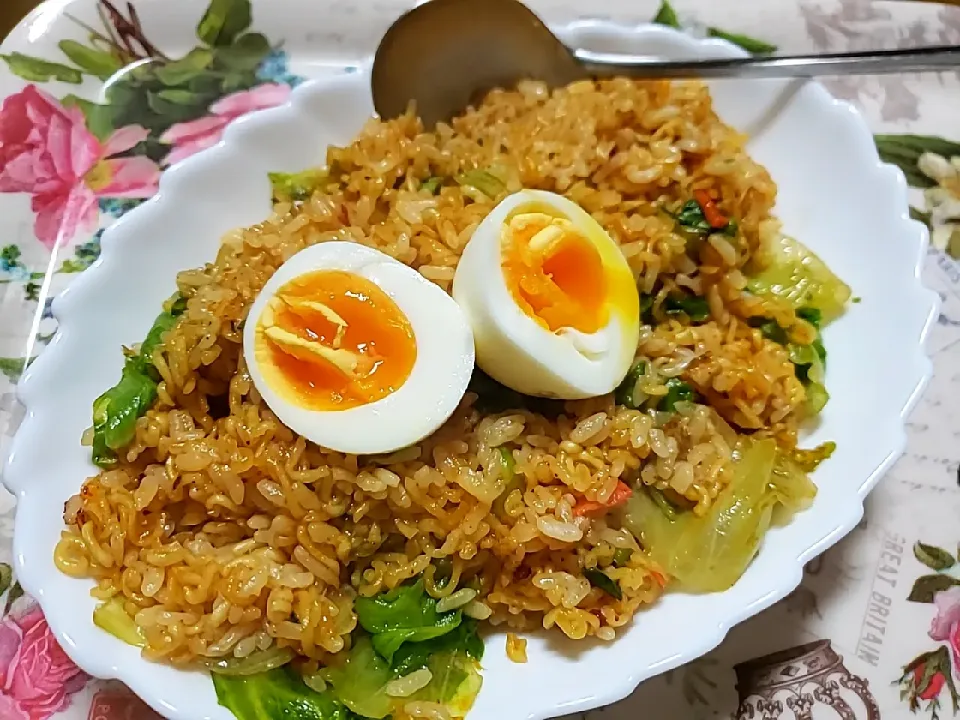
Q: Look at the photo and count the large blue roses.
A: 0